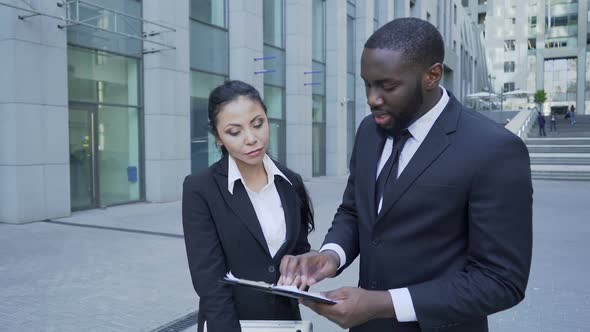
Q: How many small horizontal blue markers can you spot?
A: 4